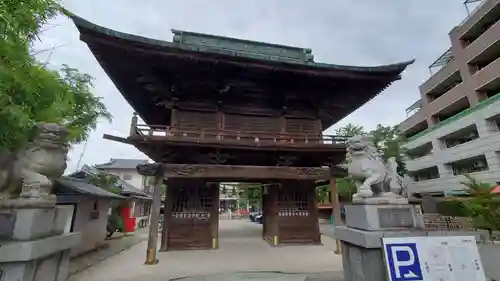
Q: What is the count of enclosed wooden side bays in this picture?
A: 2